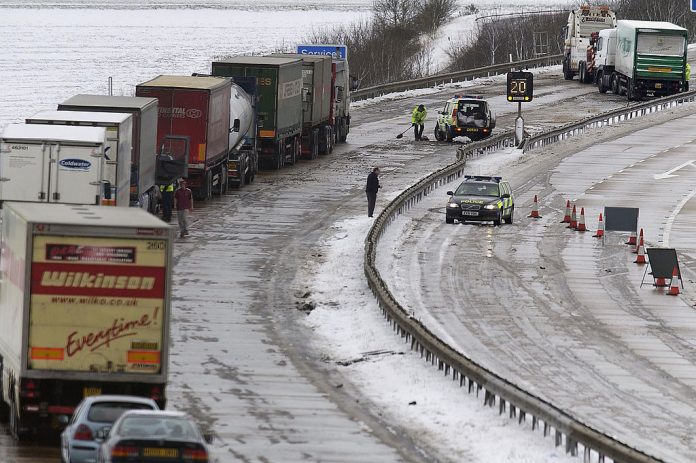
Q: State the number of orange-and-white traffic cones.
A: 10